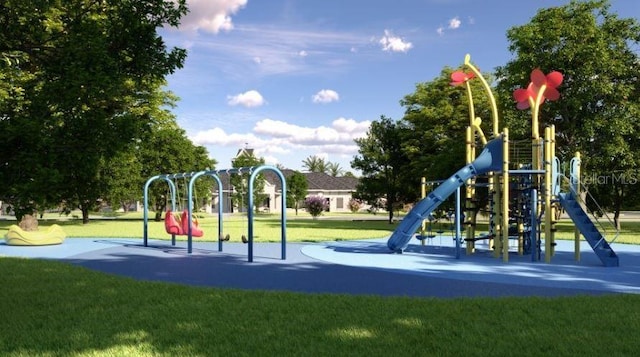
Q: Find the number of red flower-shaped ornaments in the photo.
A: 3